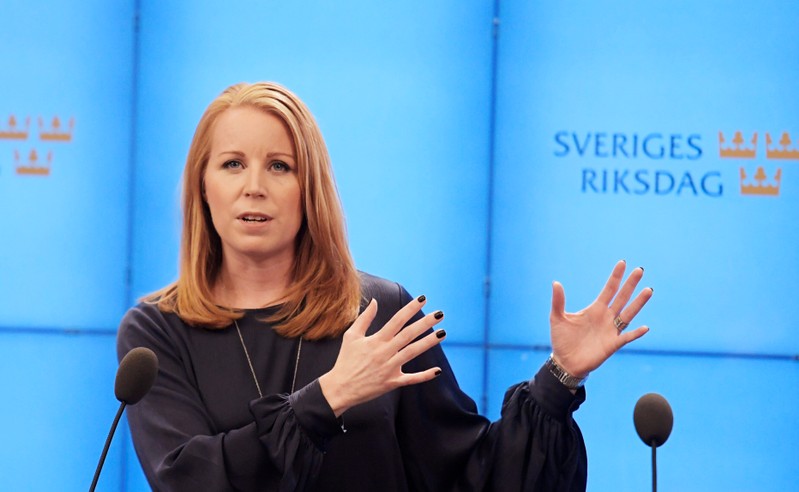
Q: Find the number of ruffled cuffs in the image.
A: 2